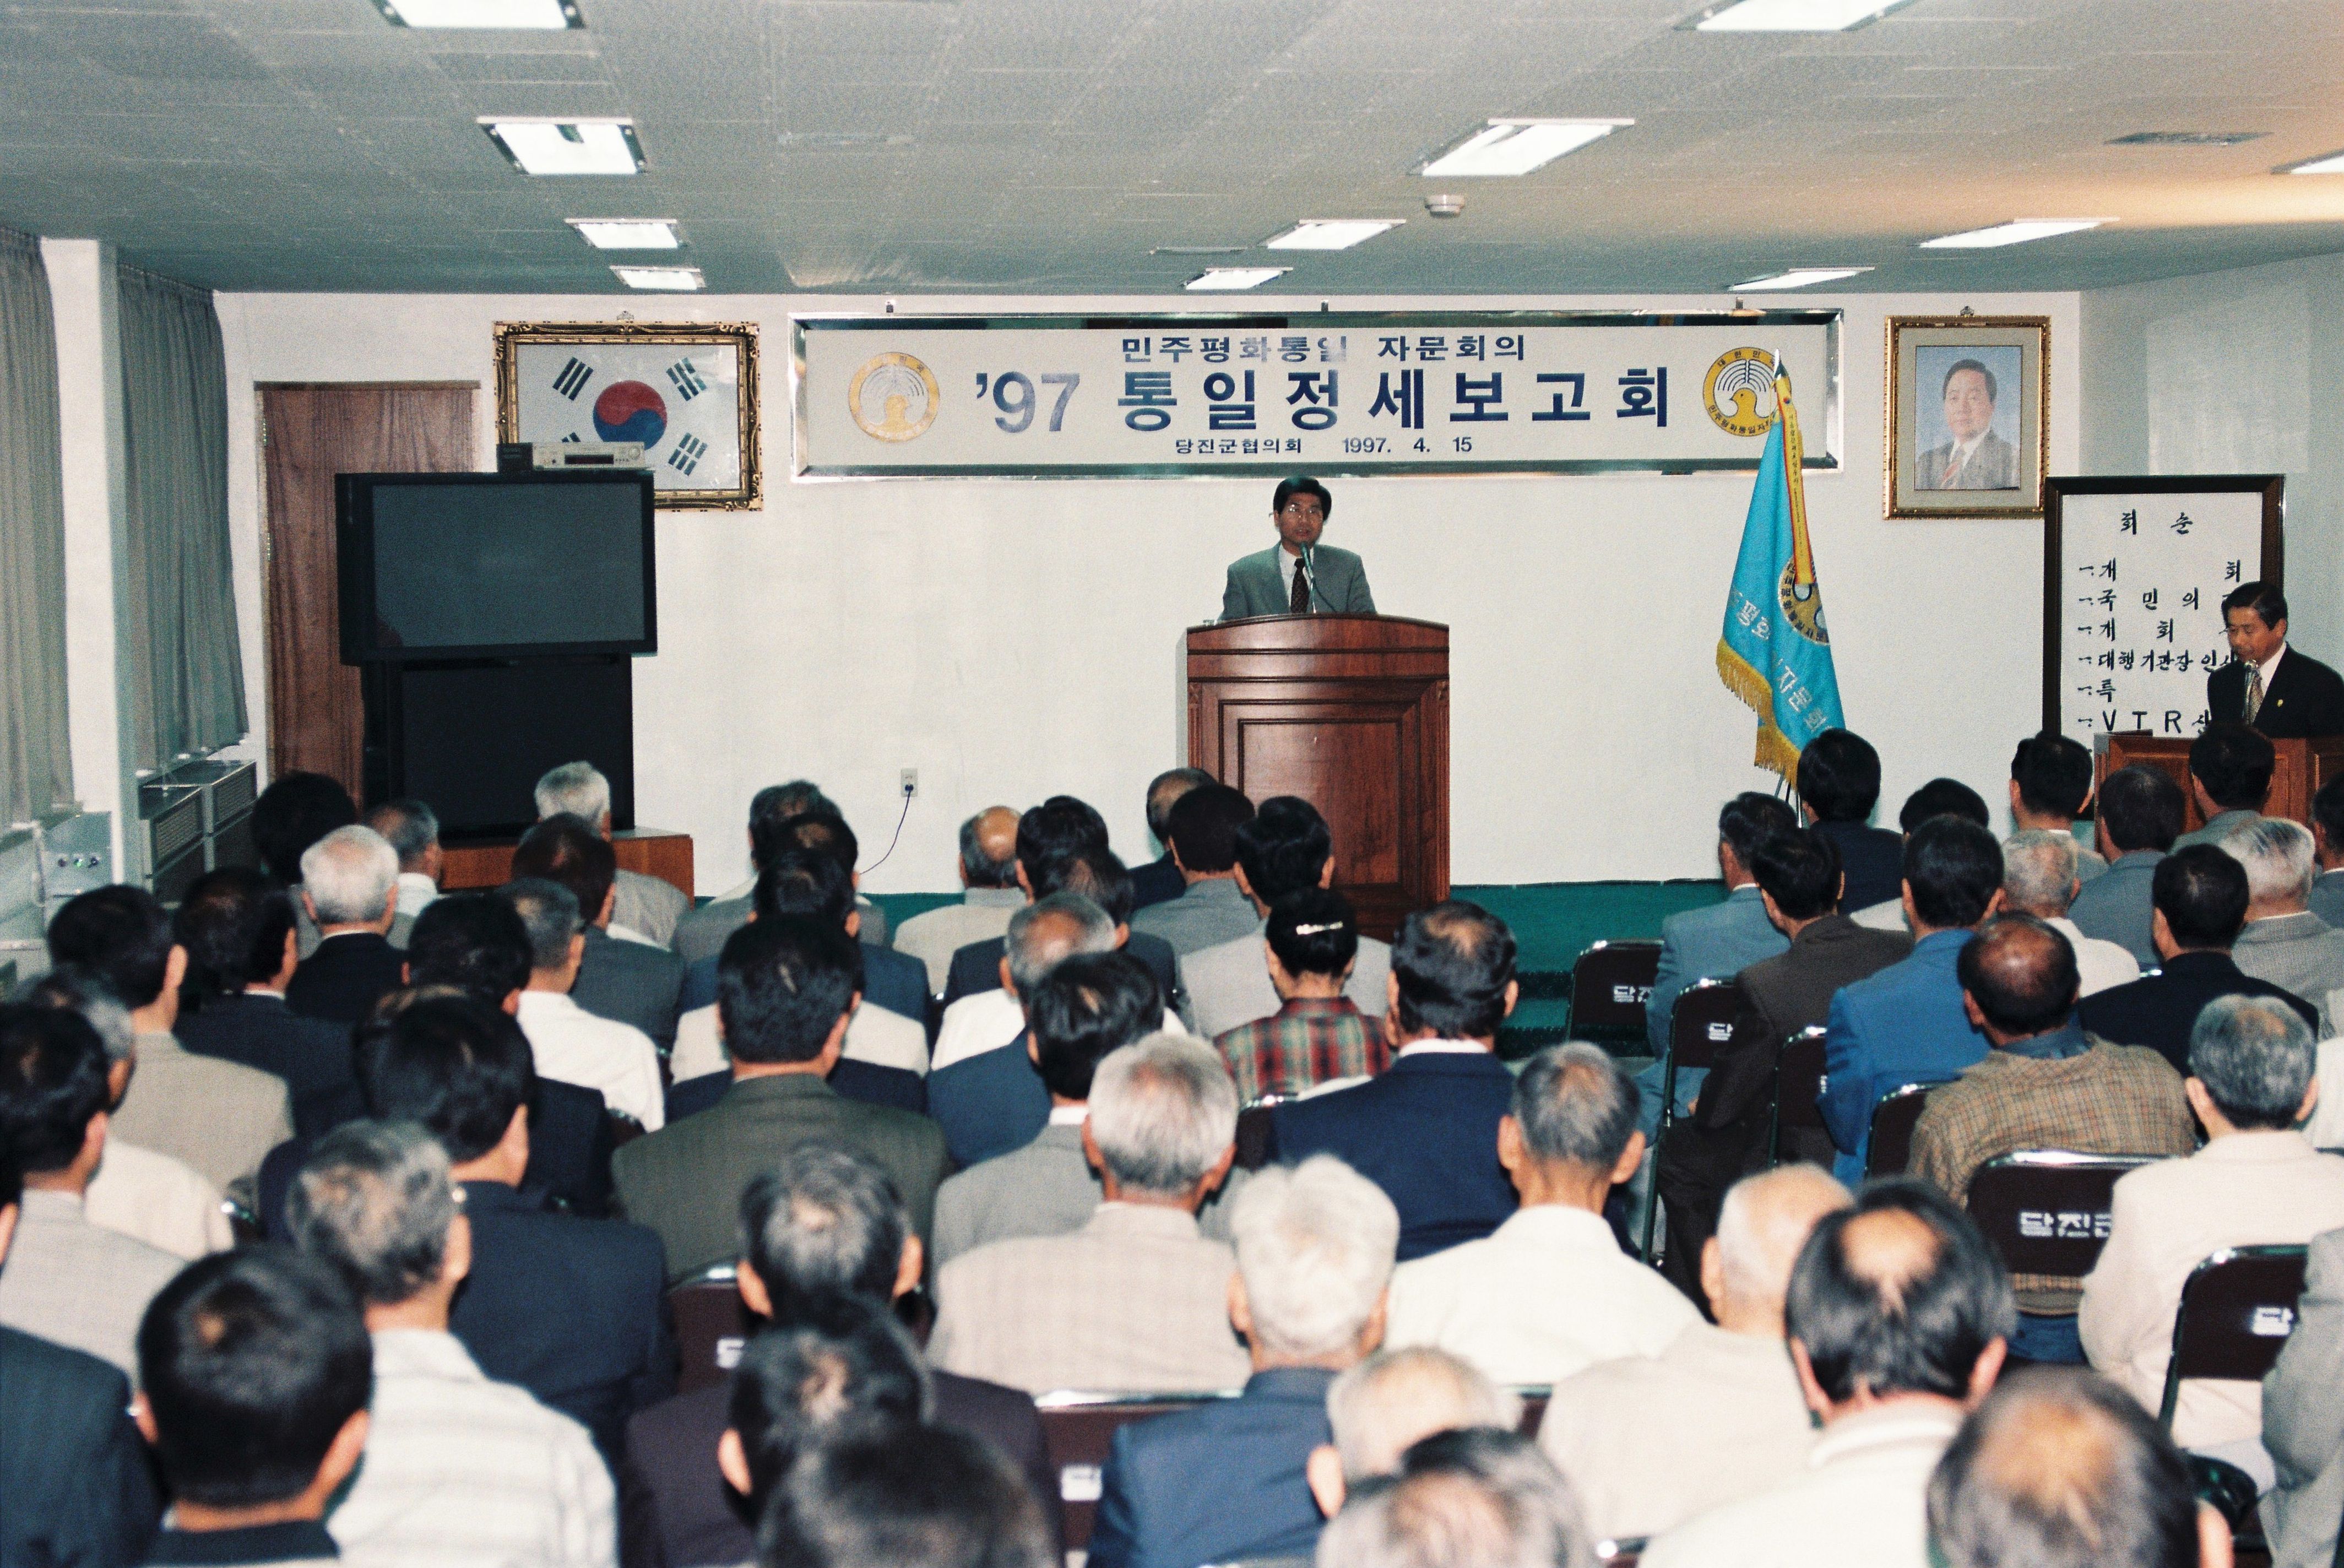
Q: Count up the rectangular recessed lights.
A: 11